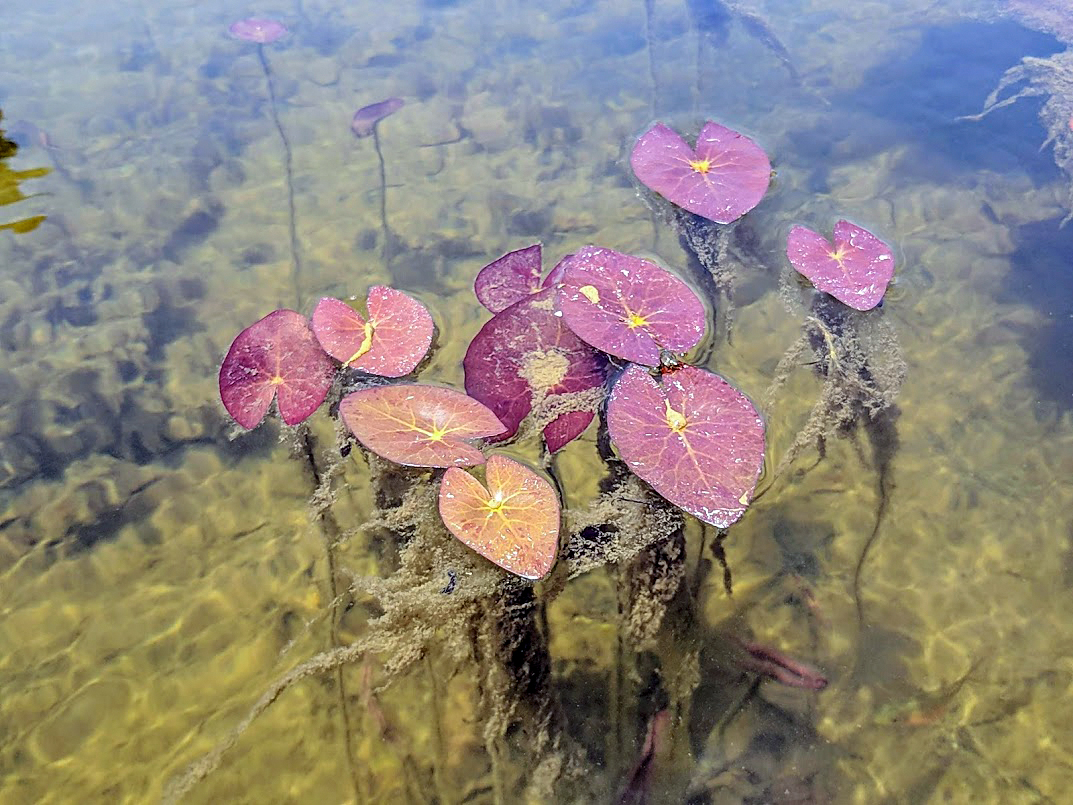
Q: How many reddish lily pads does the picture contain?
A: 12